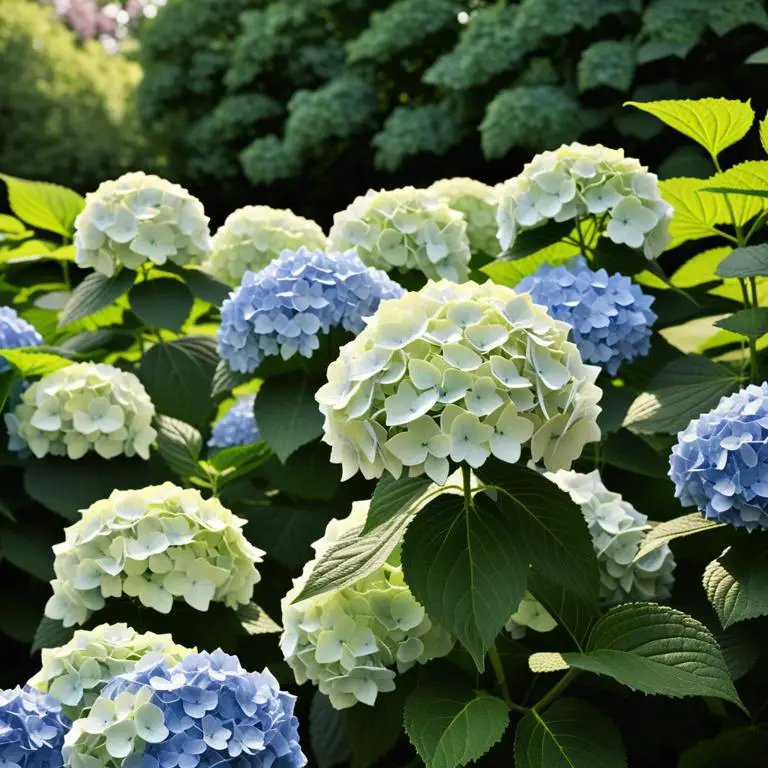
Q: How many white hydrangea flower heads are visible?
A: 11